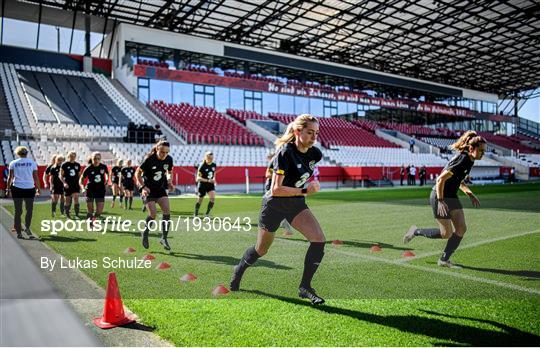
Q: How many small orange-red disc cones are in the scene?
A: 9